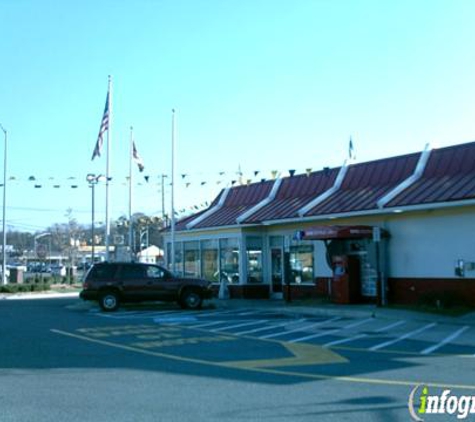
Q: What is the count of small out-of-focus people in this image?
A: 0